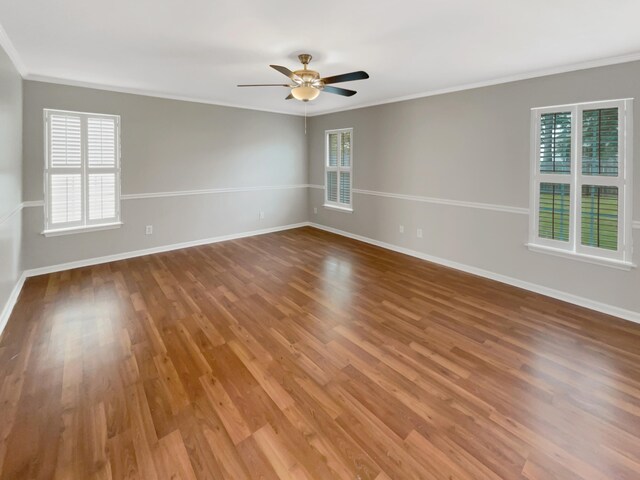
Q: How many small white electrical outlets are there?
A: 5